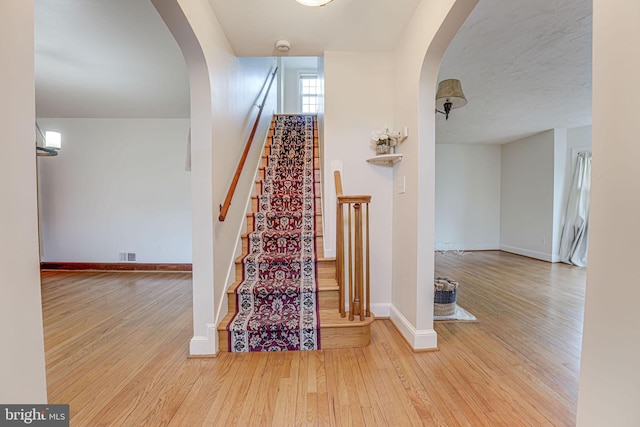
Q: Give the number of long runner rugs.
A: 1